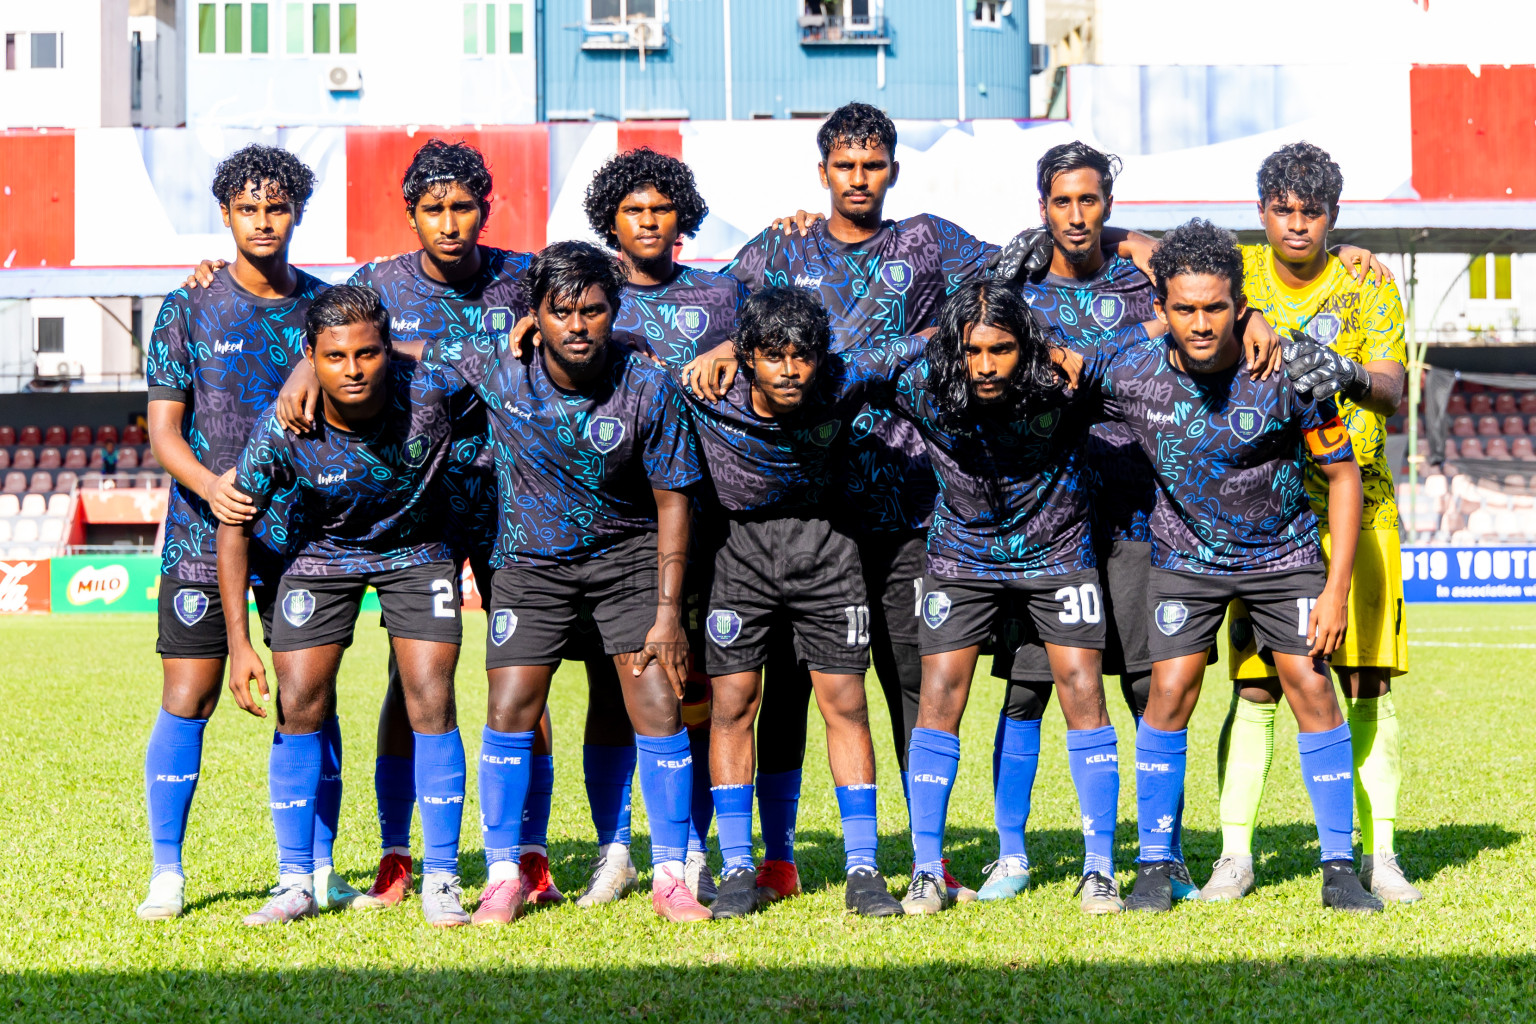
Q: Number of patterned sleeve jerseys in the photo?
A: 11